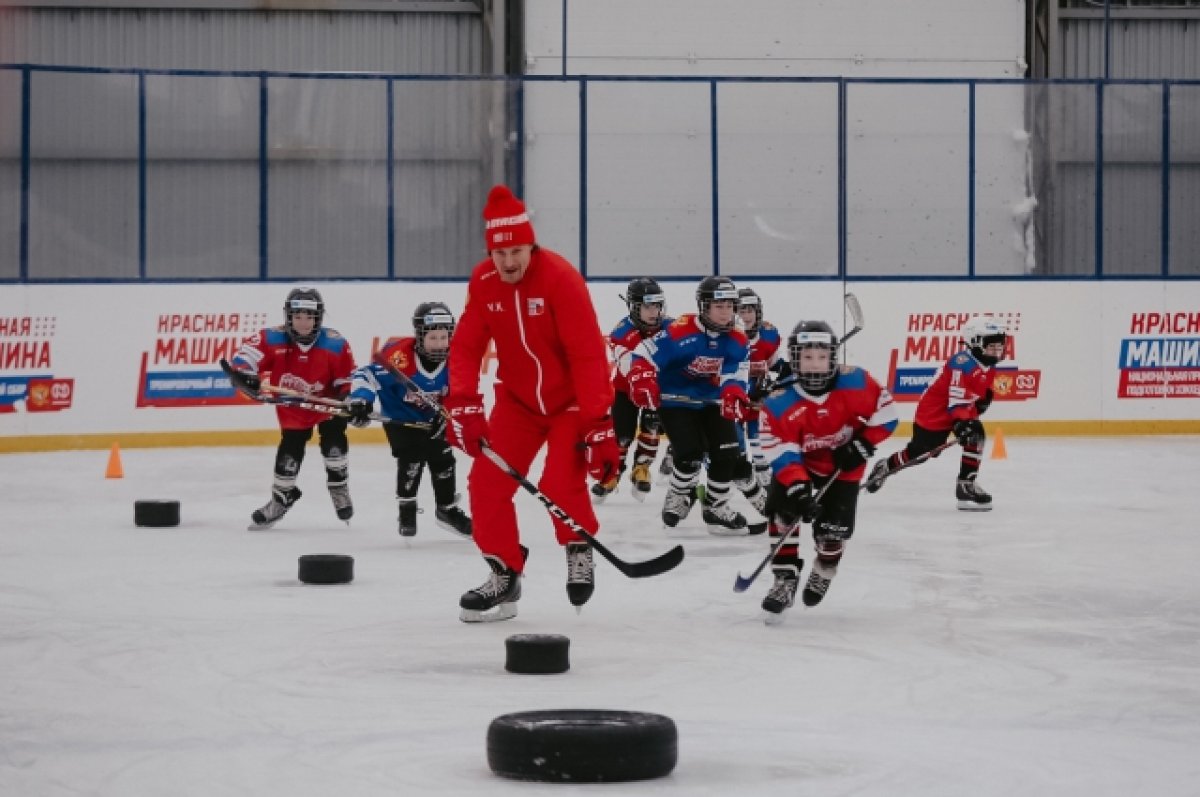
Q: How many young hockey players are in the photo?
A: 7